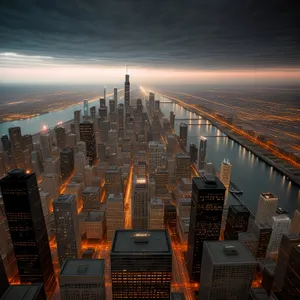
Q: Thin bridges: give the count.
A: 4